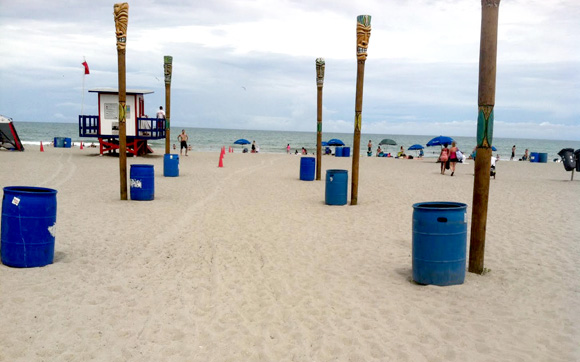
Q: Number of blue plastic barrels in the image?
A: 12